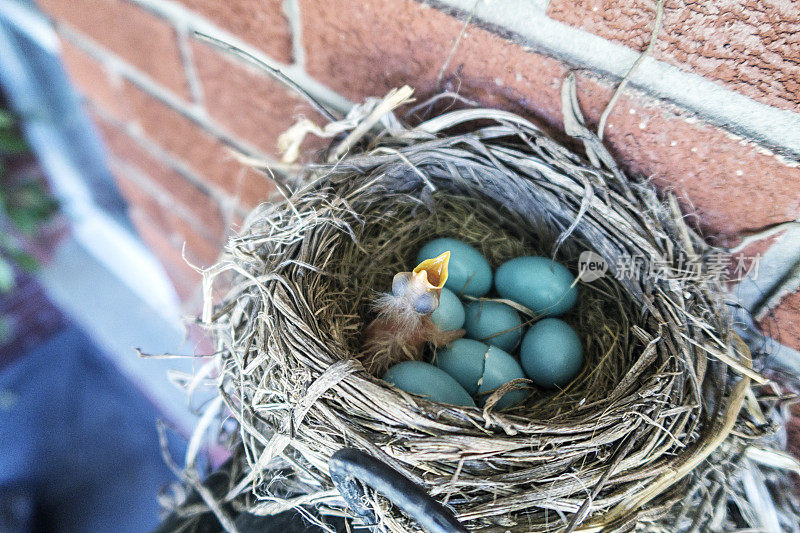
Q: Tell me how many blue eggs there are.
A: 7